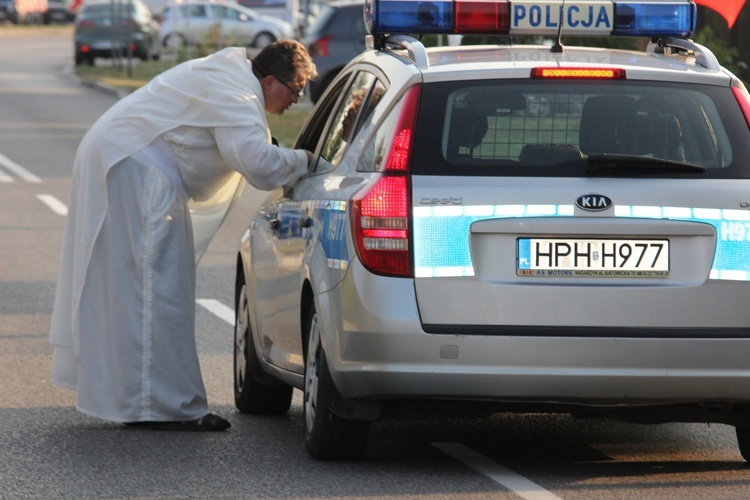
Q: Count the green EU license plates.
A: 0